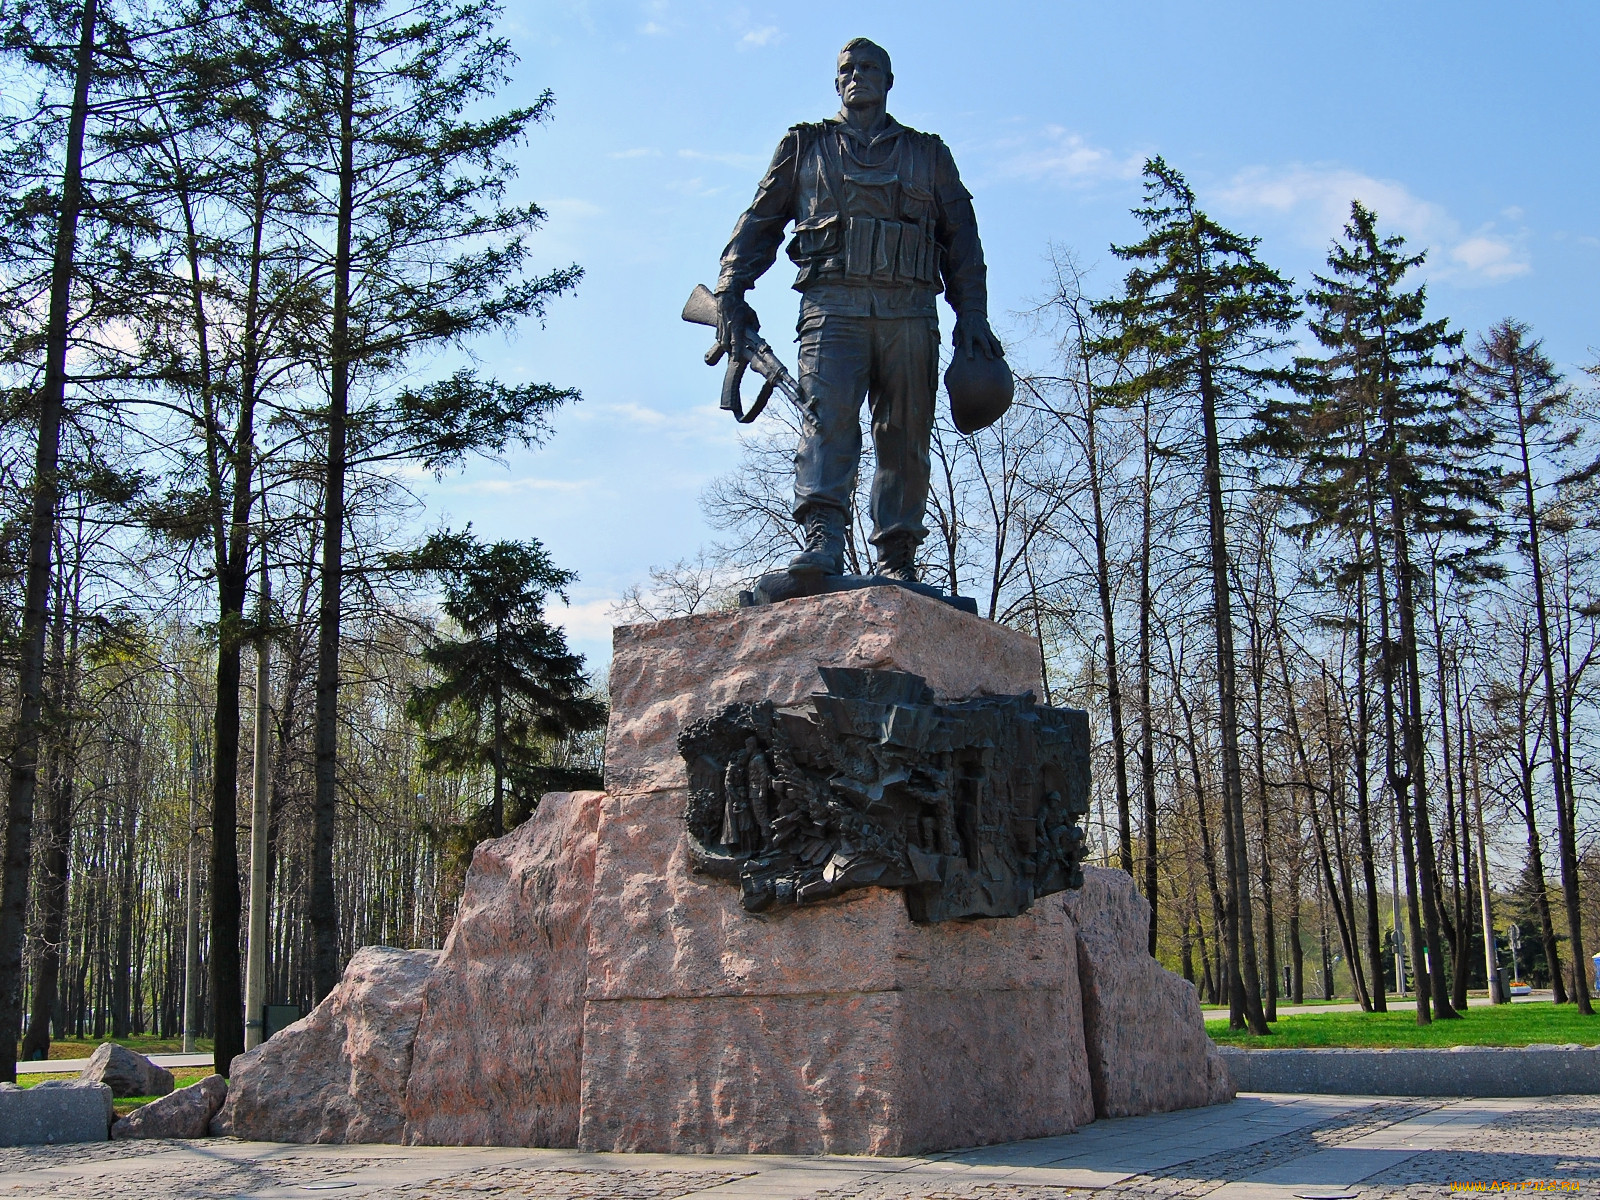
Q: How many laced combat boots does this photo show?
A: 2